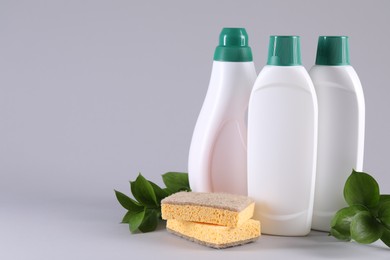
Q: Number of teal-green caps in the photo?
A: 3